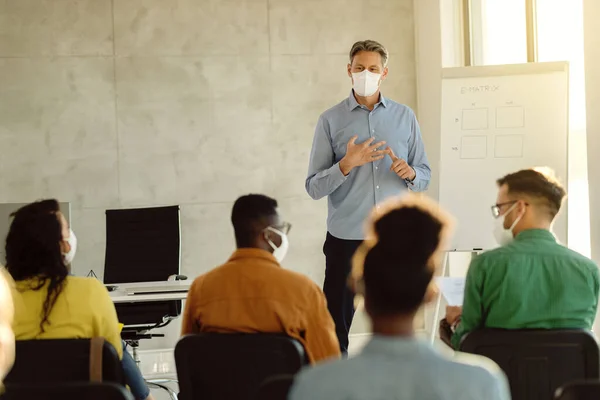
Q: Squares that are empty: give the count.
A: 4